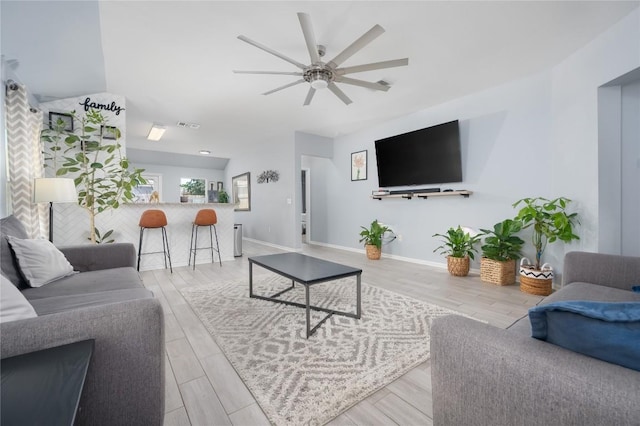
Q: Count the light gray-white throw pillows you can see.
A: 2